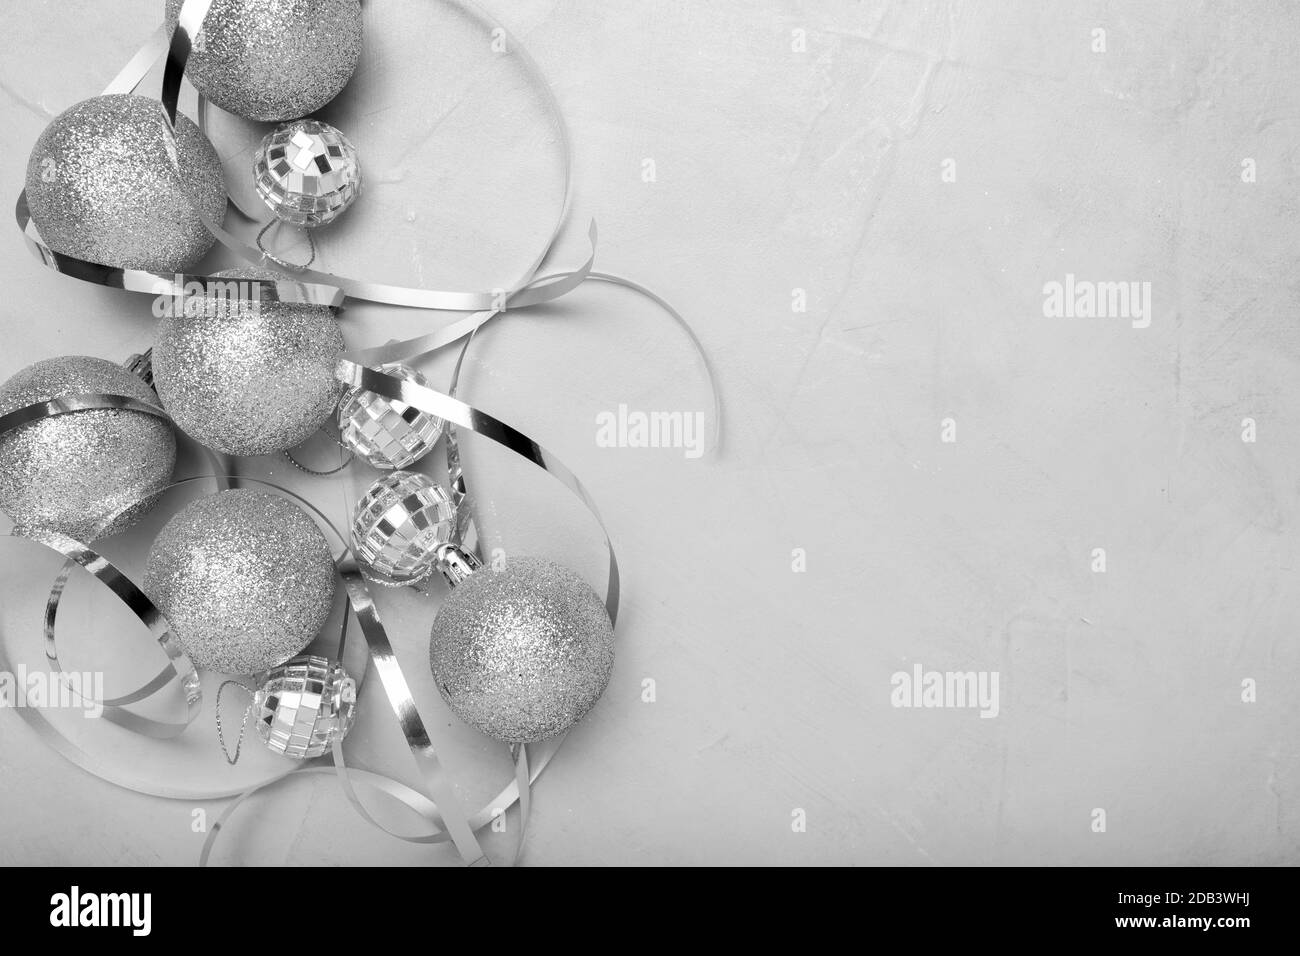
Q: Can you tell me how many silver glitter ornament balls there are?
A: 6